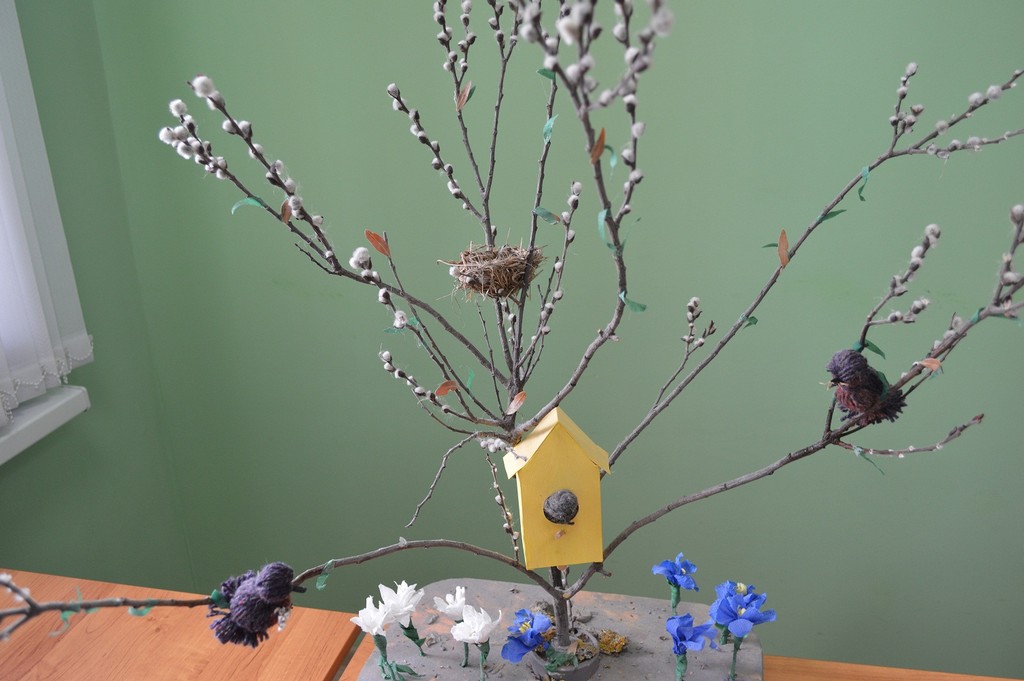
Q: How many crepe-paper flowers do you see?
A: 9